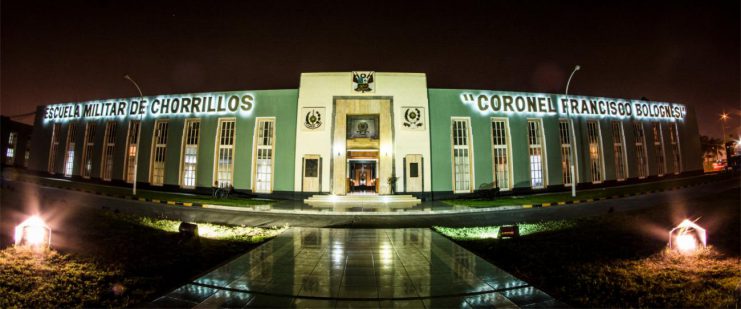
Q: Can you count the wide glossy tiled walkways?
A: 1